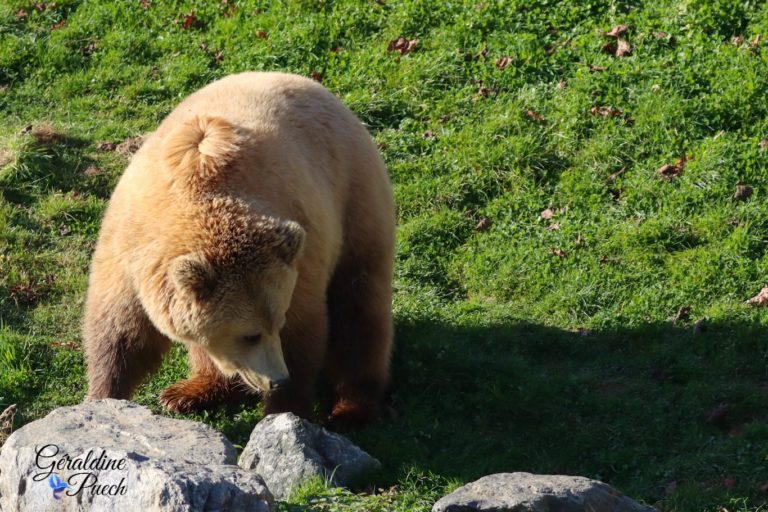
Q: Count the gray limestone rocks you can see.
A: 3